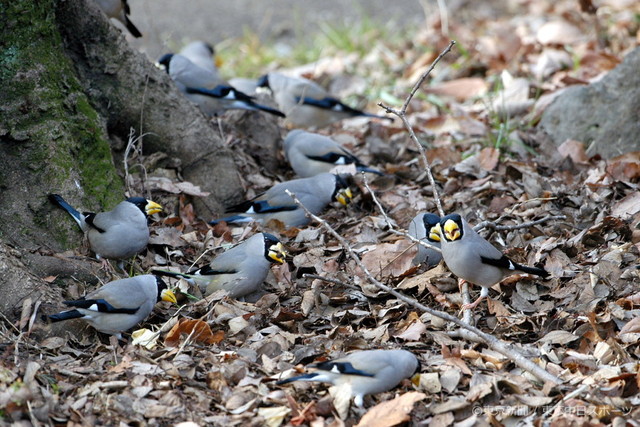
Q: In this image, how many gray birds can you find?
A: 12